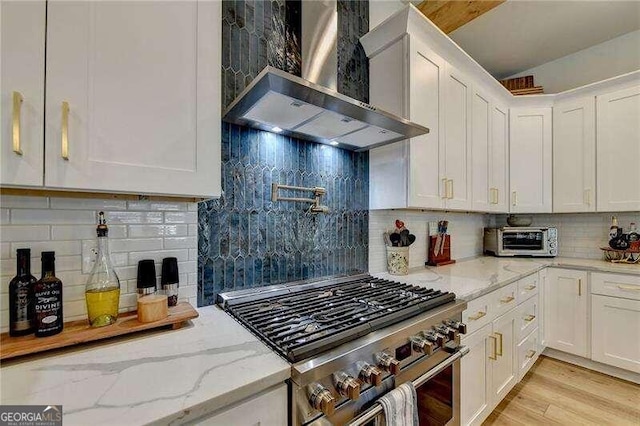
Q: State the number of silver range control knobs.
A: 8